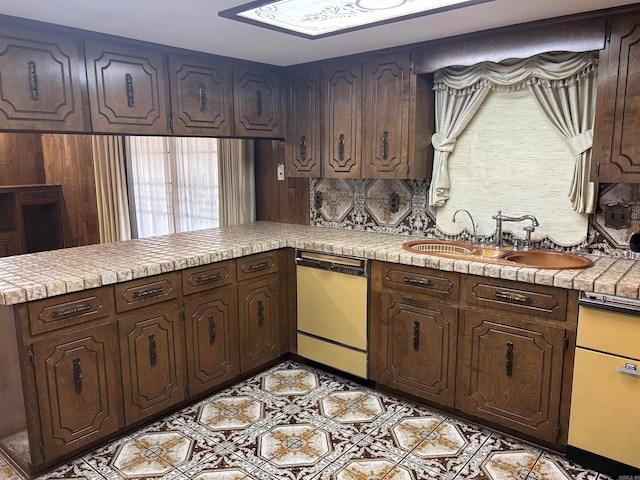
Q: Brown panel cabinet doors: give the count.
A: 14